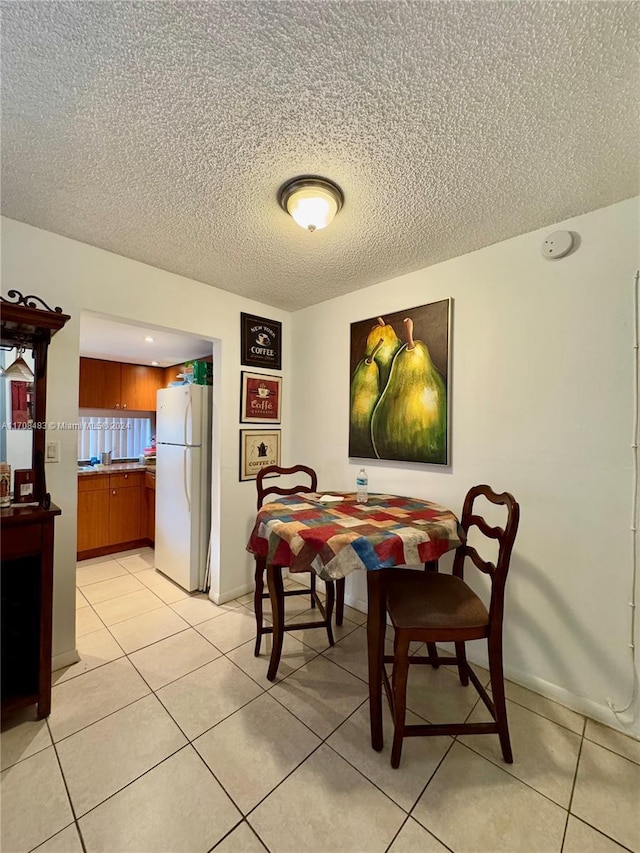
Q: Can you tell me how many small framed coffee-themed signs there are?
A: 3